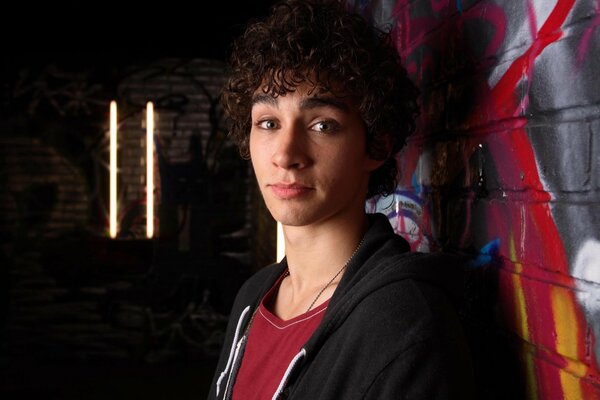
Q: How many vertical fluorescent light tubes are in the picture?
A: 3